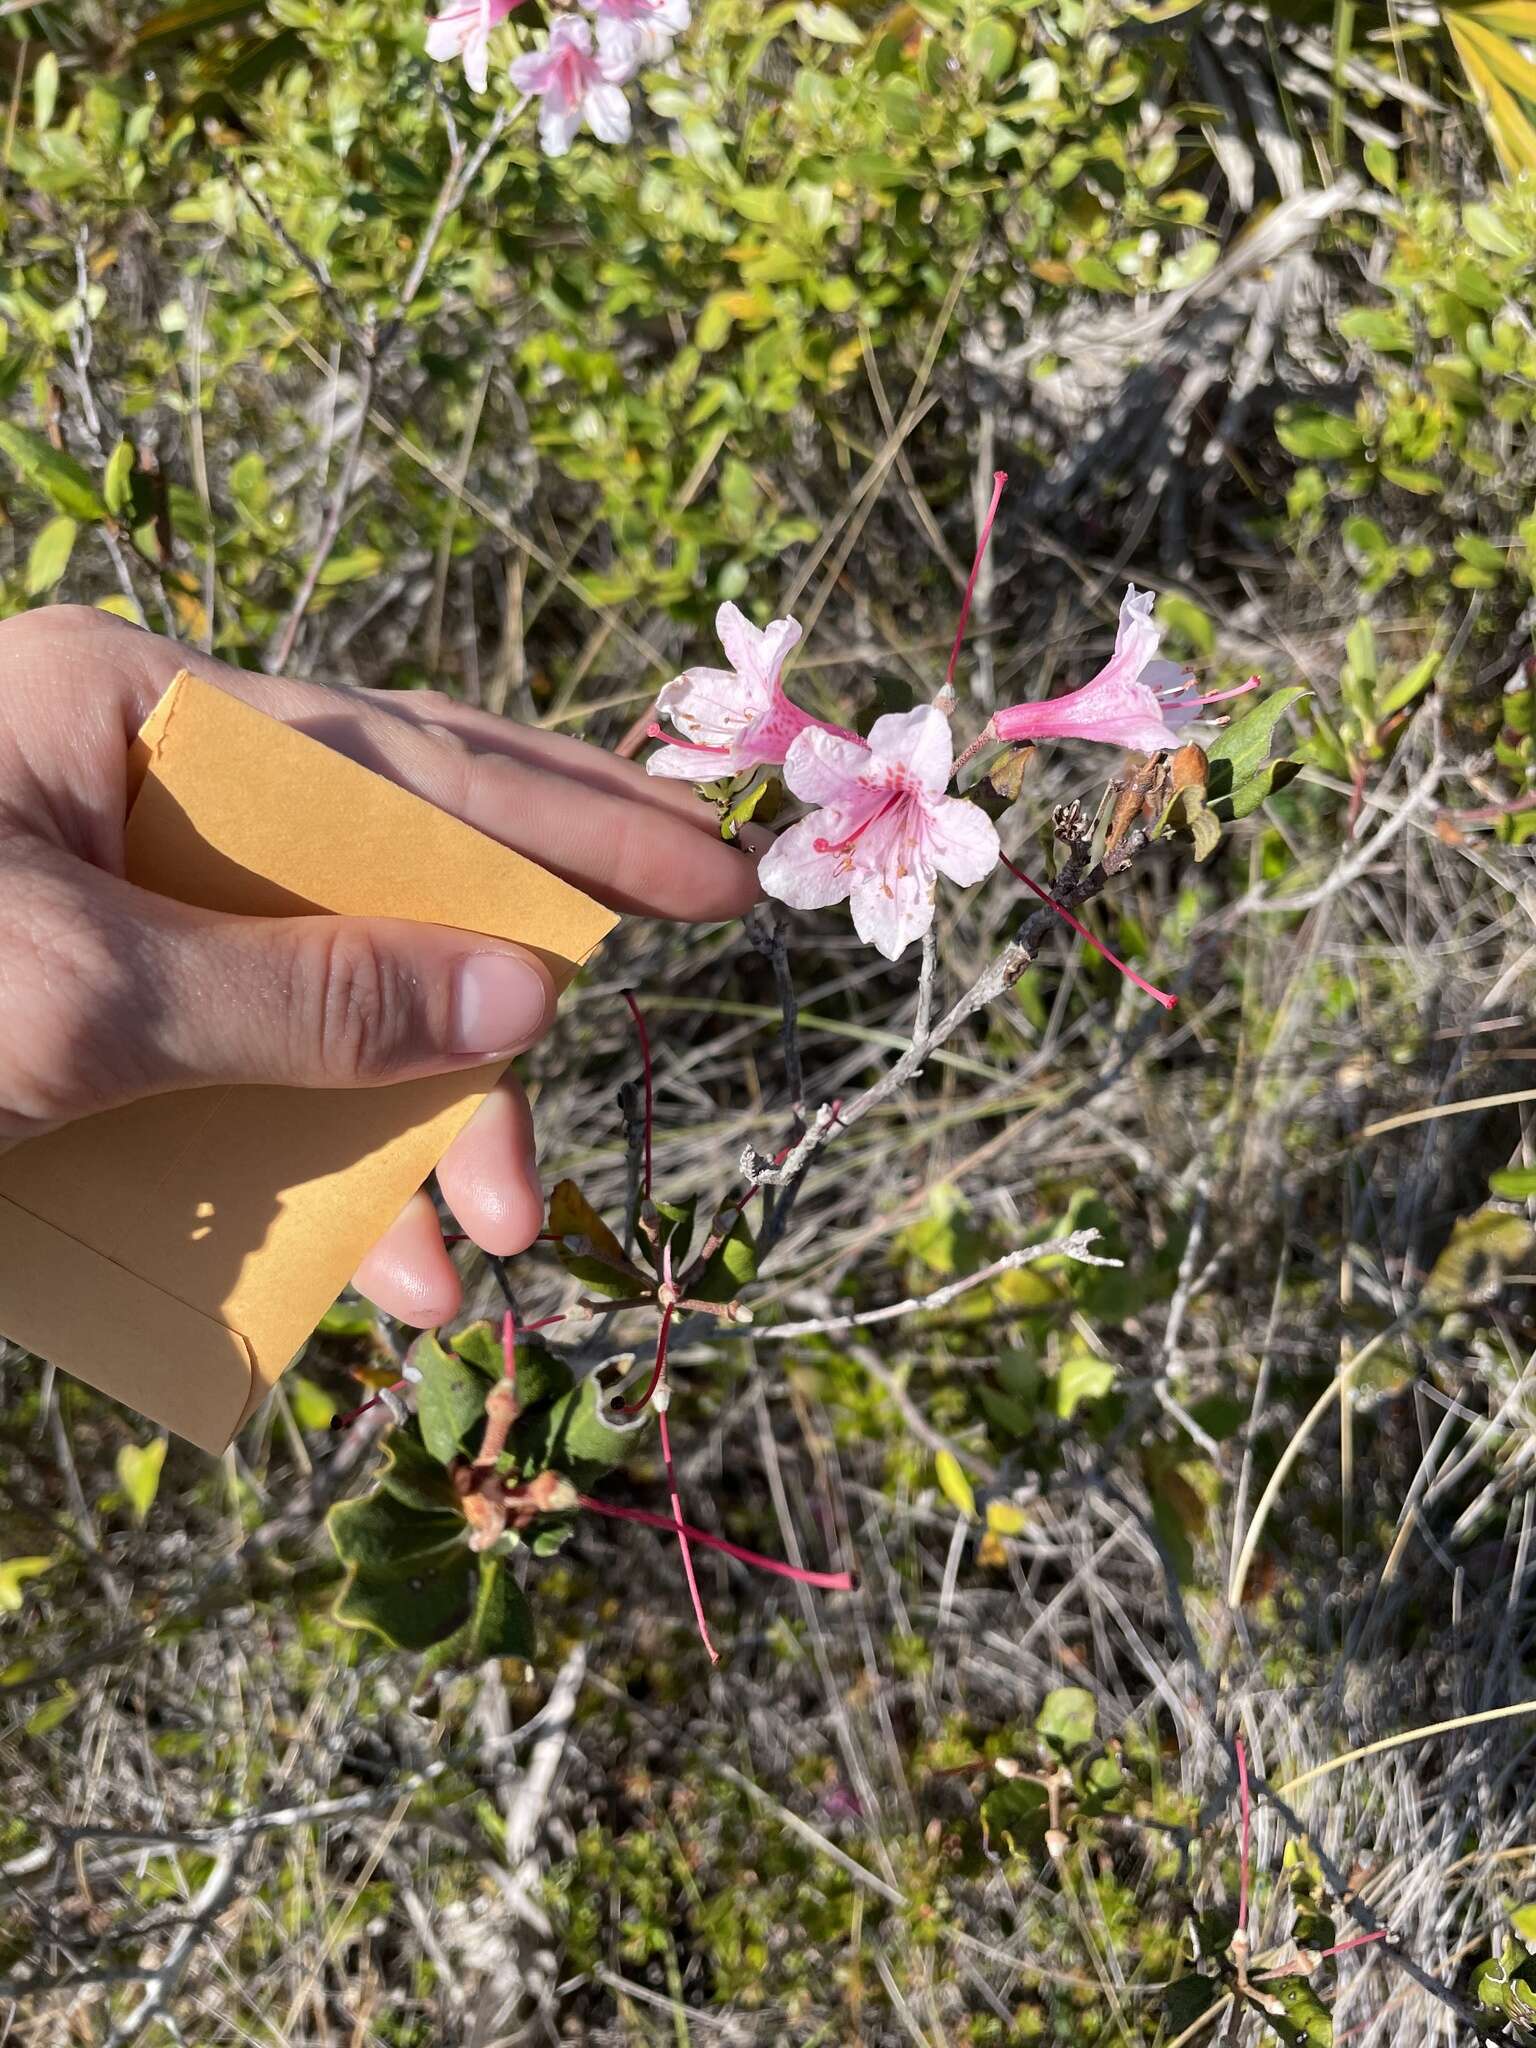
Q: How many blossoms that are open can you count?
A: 6